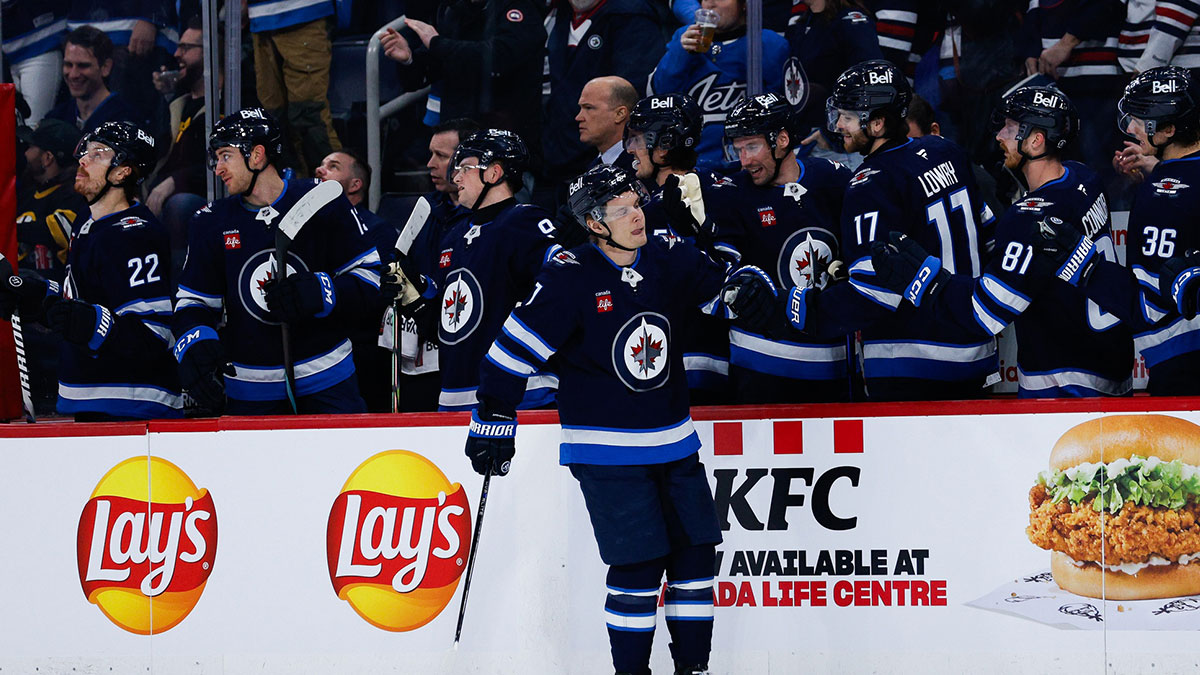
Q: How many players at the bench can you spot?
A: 8